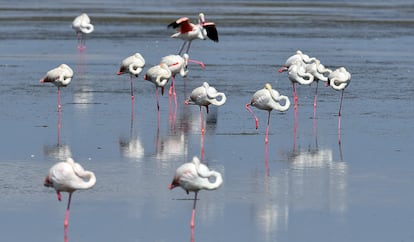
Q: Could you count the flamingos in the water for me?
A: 14